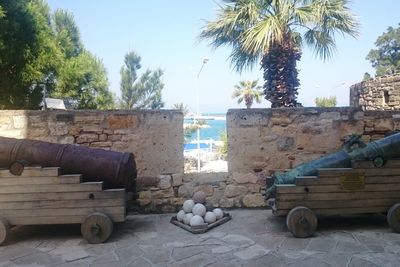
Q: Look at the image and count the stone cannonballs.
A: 8